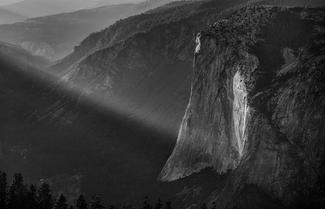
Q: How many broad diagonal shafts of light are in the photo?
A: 1